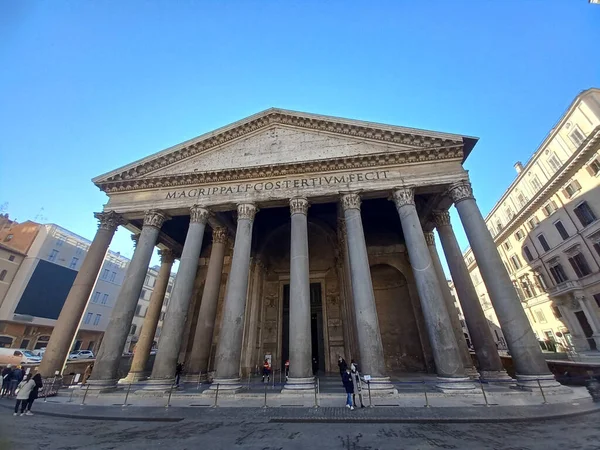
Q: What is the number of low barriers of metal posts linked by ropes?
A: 1